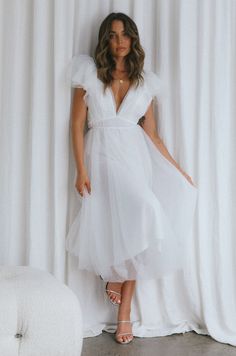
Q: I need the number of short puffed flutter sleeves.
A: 2